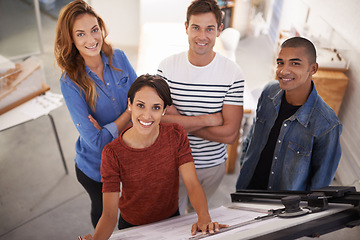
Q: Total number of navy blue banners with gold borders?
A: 0